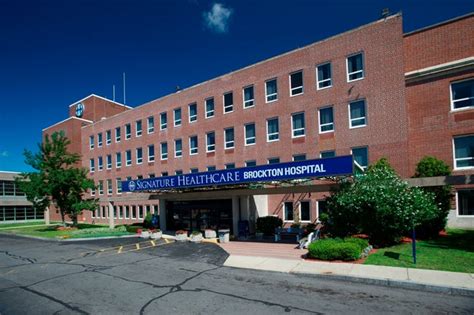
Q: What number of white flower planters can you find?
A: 5